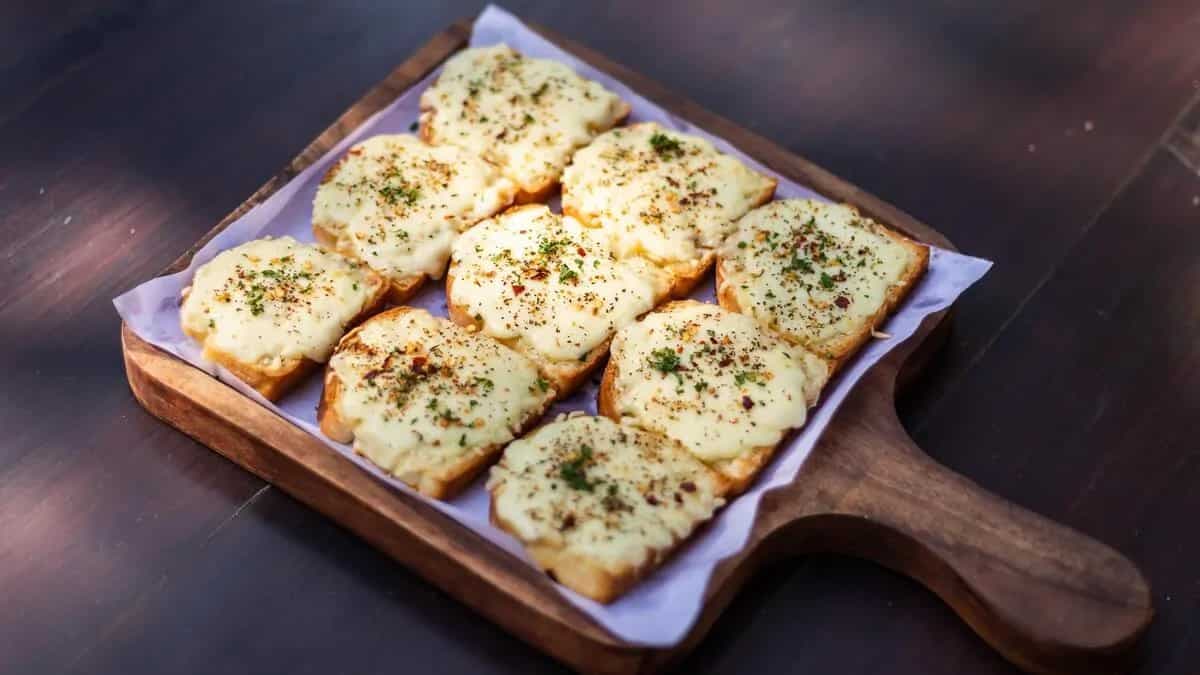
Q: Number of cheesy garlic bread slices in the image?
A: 9